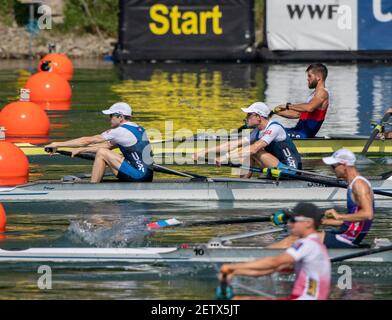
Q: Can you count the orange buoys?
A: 5